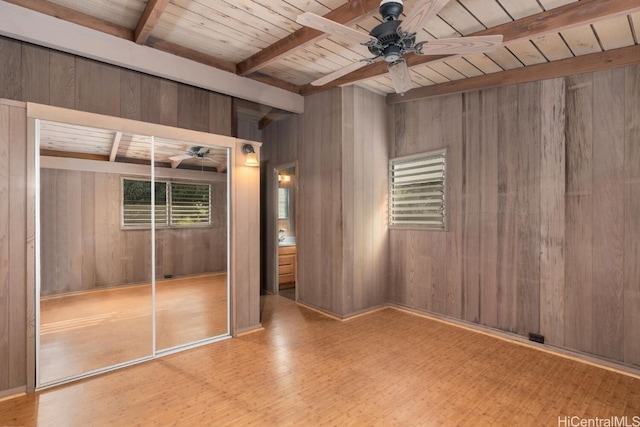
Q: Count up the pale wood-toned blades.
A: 5